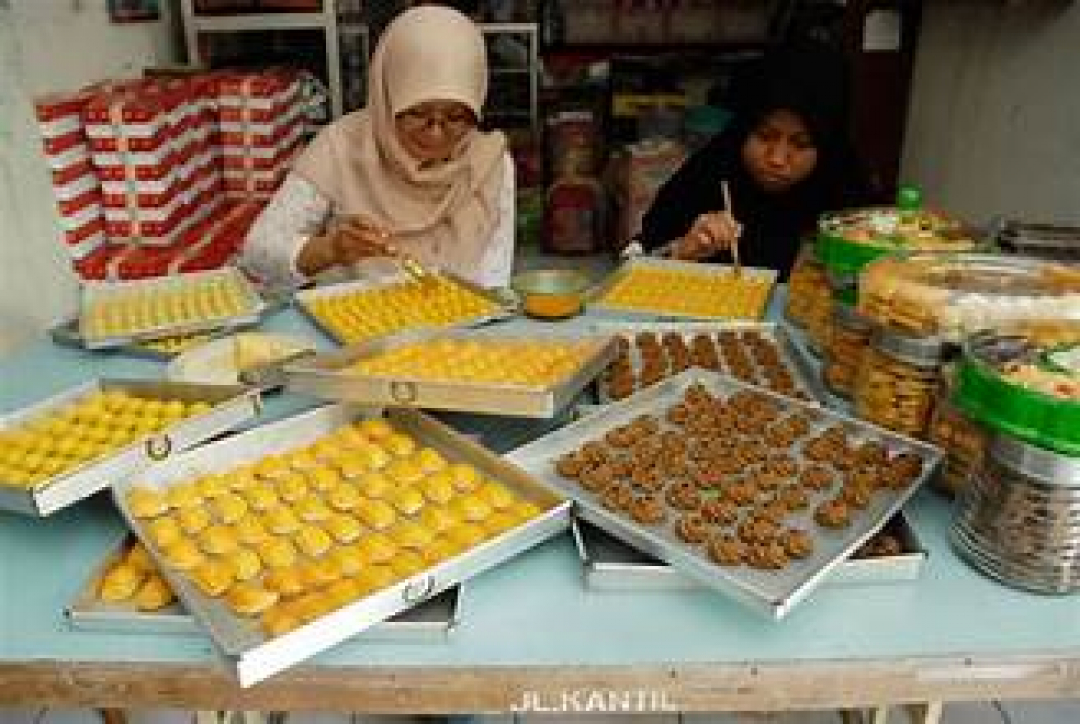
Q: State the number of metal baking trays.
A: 11